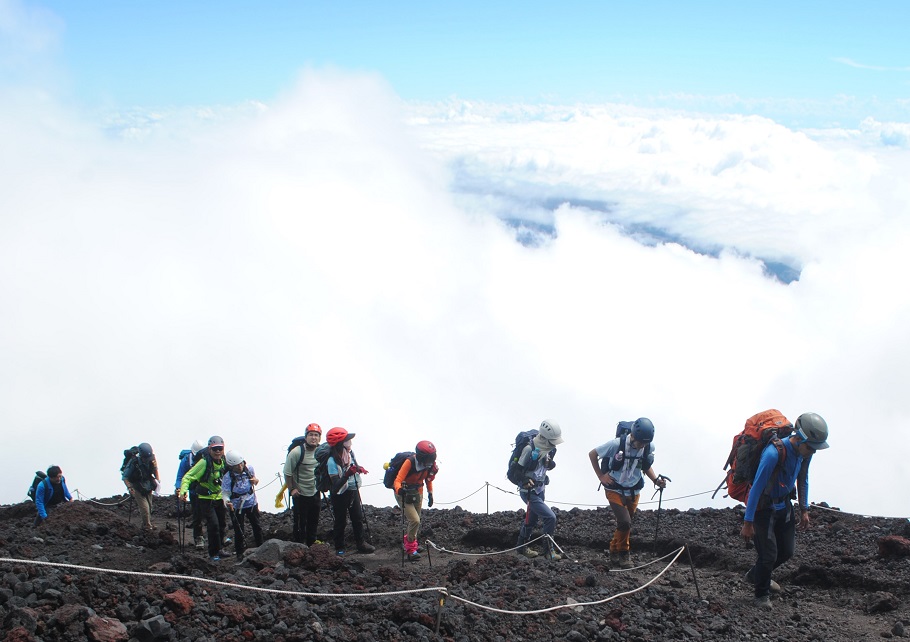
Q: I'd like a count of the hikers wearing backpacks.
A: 11